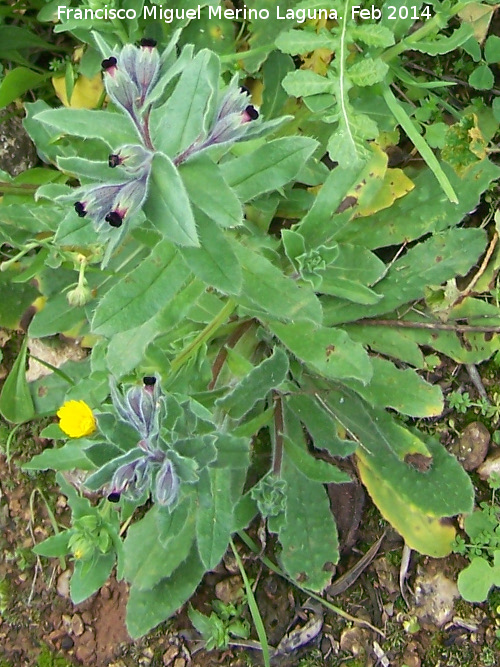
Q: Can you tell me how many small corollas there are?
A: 9